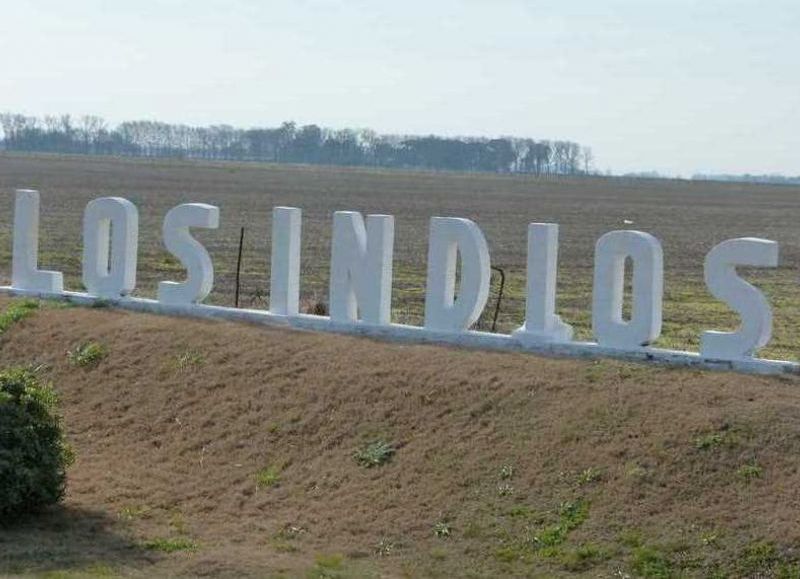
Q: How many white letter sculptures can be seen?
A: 9